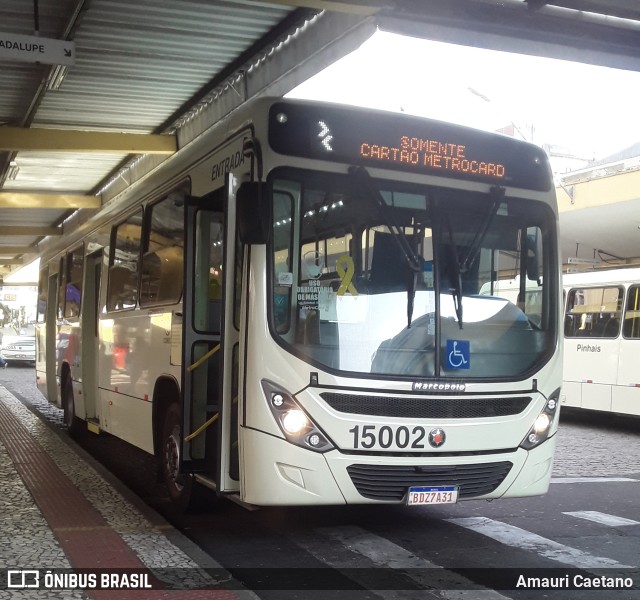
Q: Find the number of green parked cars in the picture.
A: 0